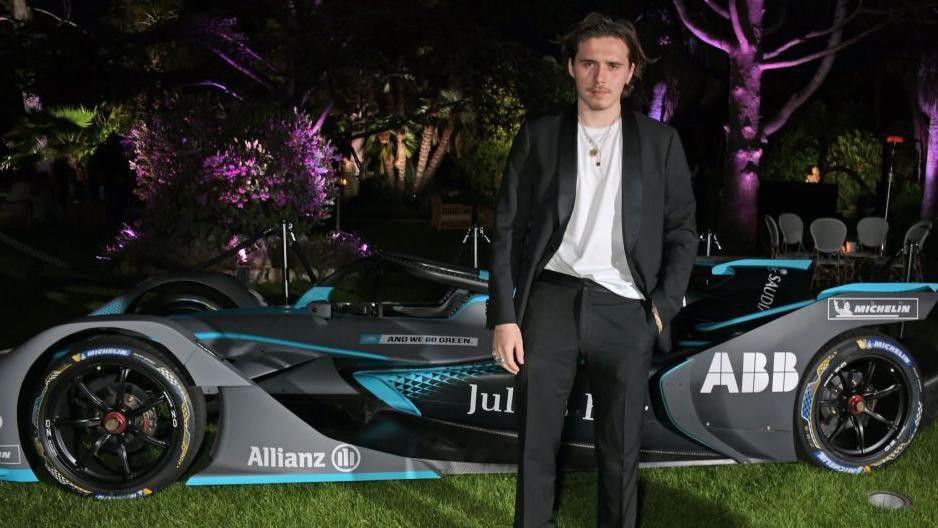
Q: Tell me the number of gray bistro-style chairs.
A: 5